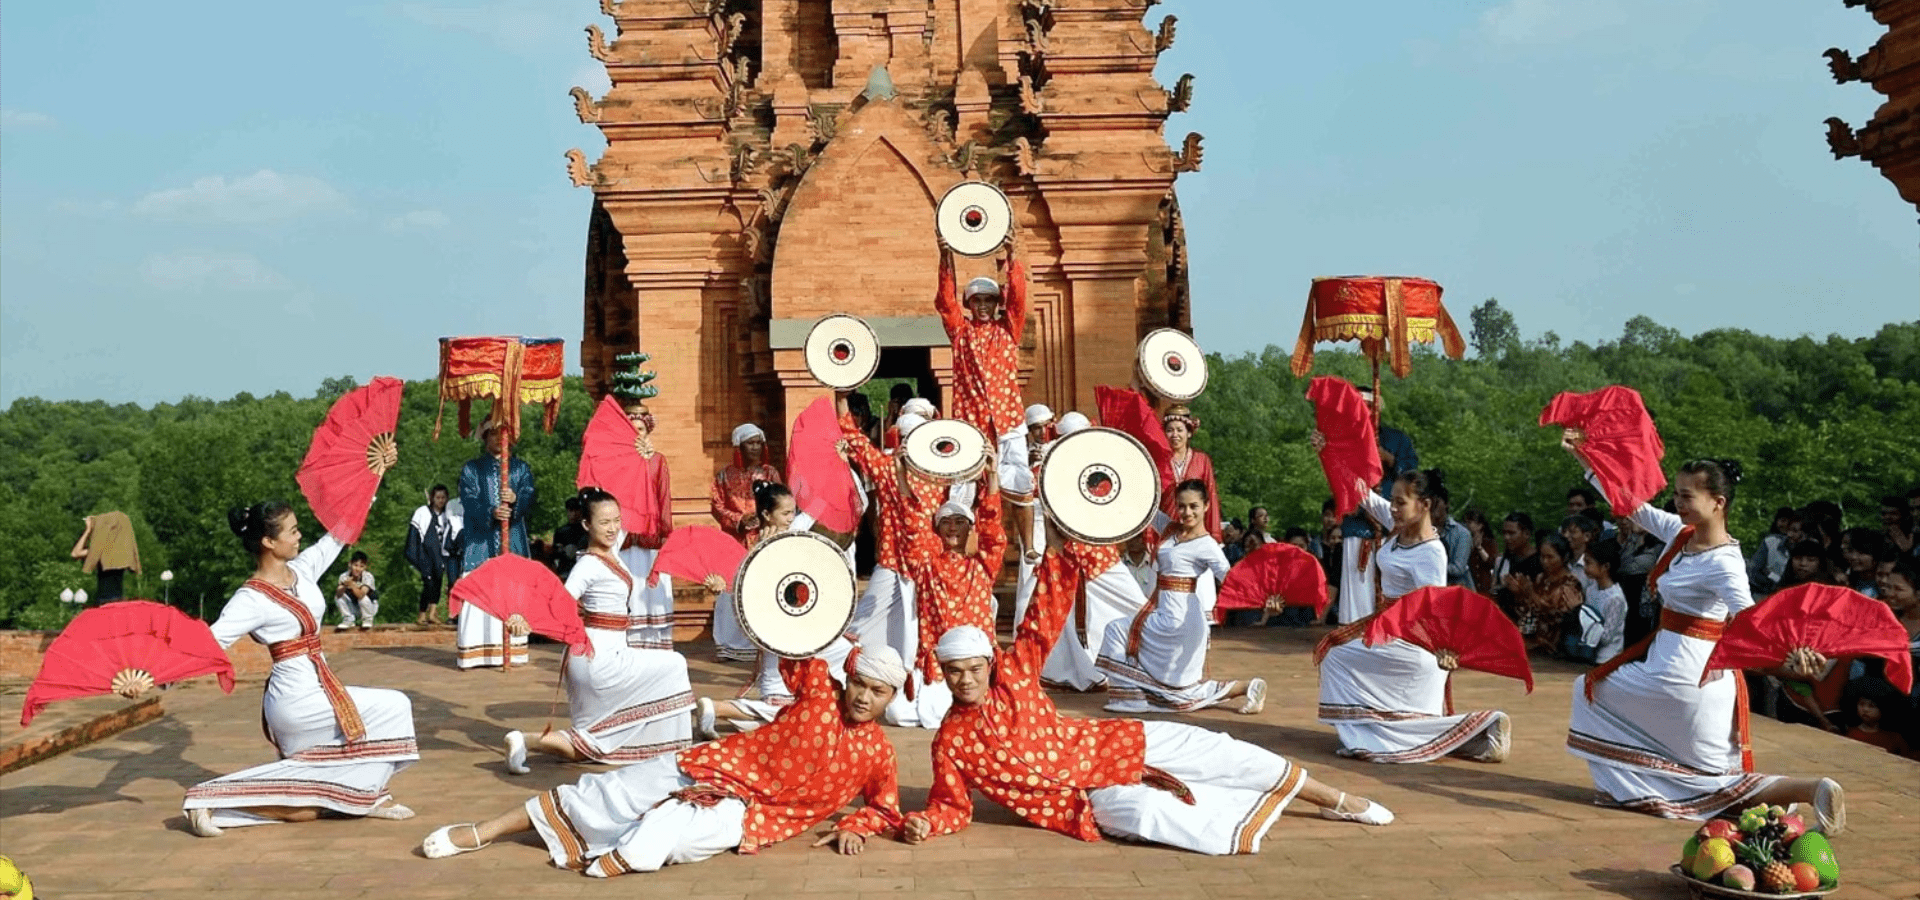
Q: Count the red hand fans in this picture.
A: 12